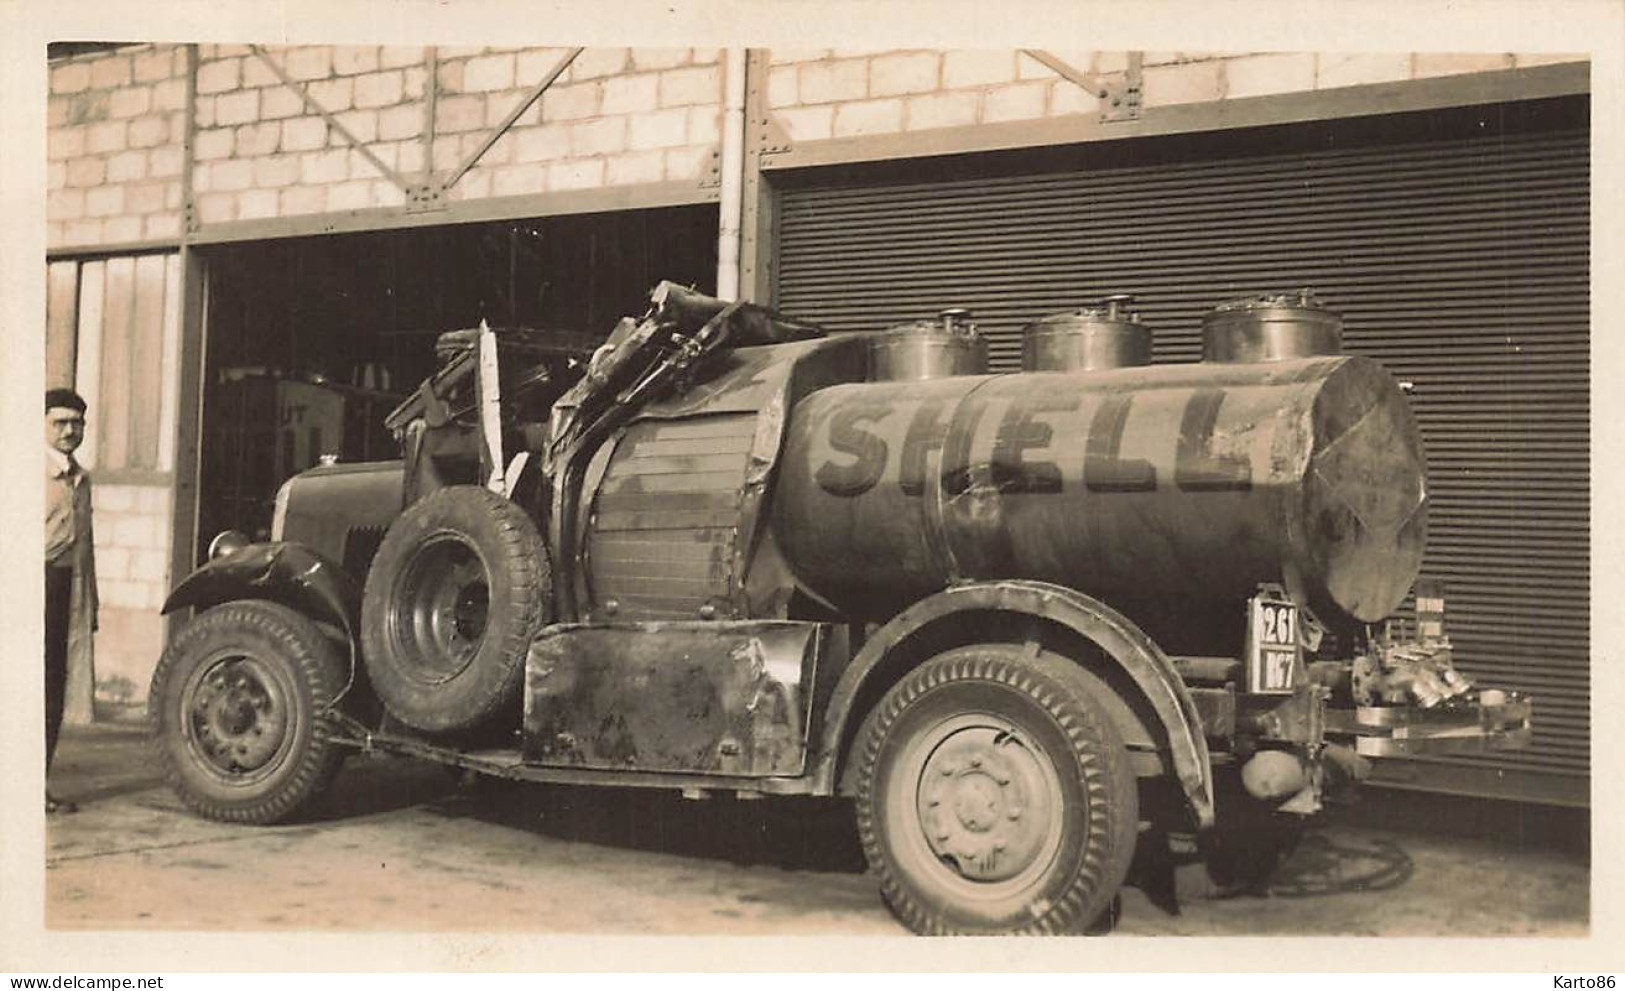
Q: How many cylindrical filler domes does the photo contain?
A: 3